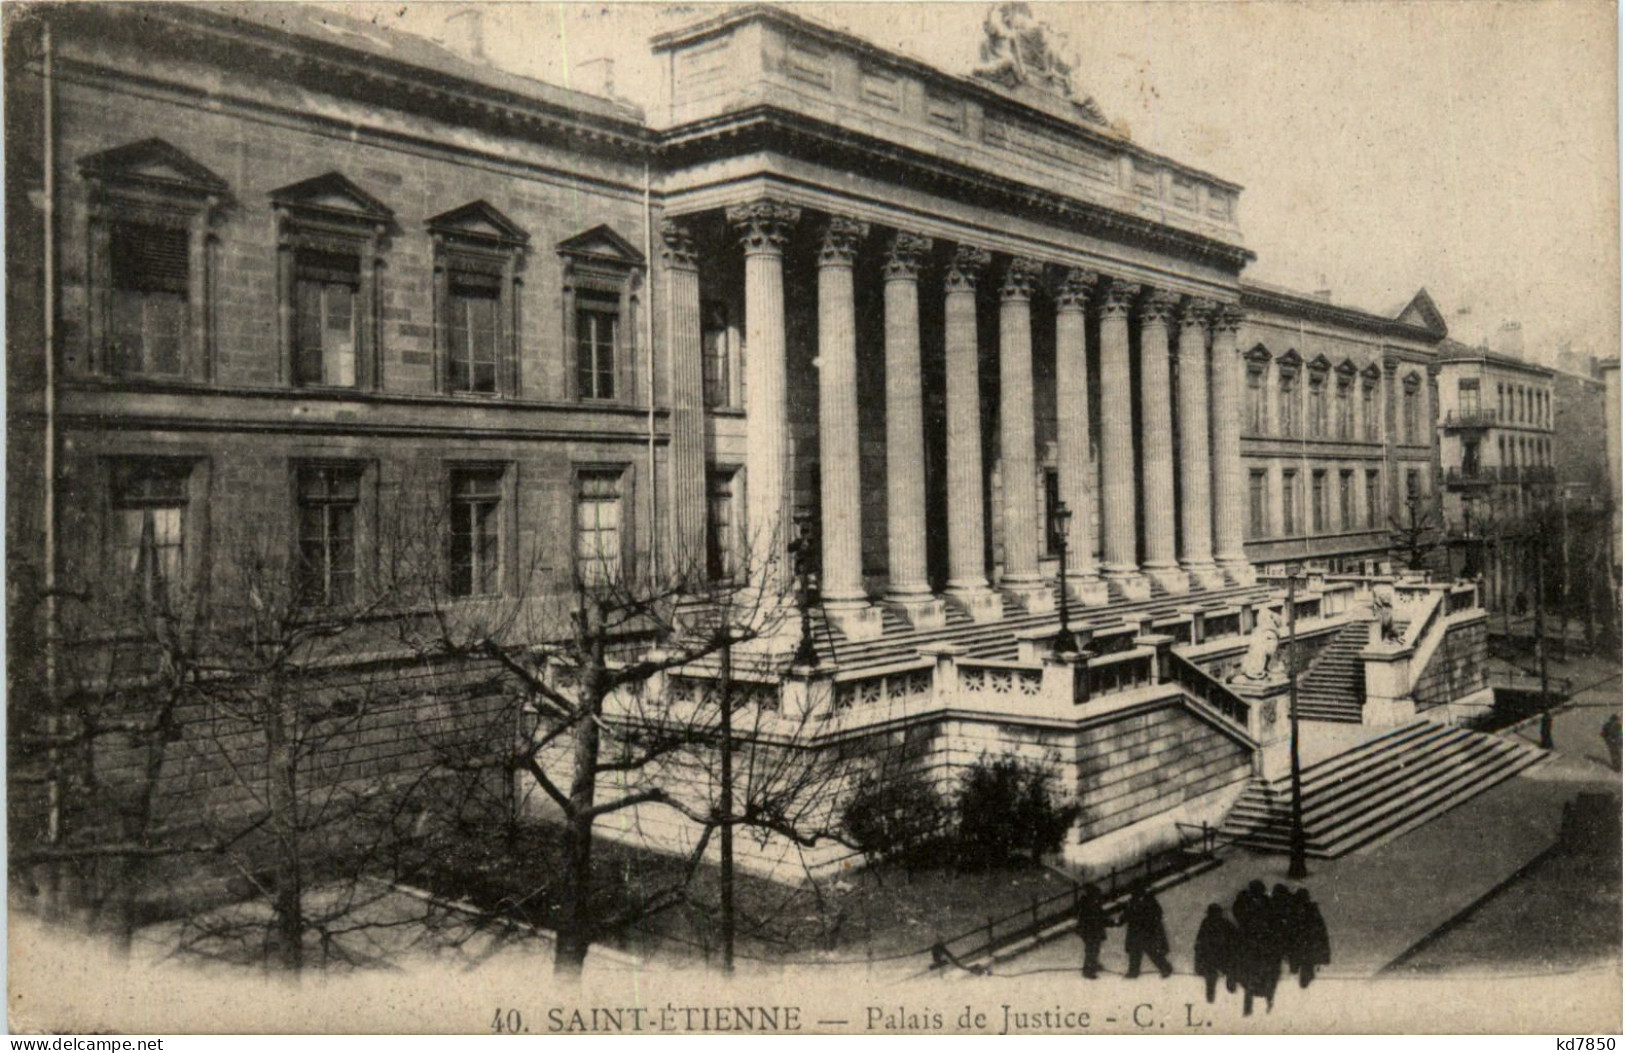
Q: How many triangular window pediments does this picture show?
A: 10